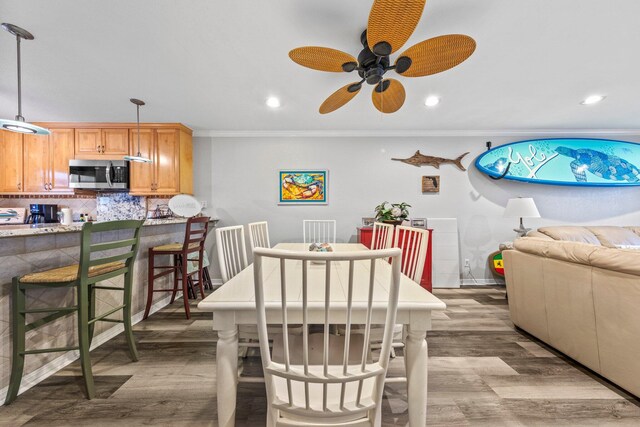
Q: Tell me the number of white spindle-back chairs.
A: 6